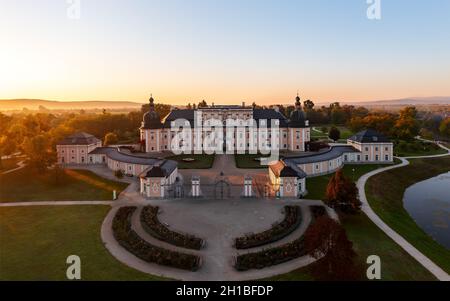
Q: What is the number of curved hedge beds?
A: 4